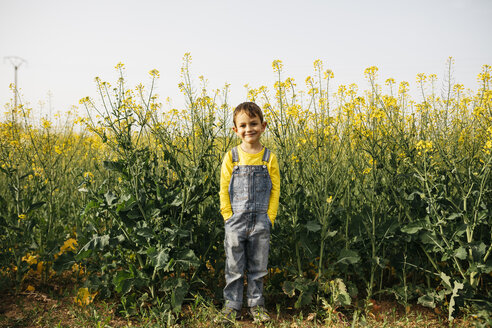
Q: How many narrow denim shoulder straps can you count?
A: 2